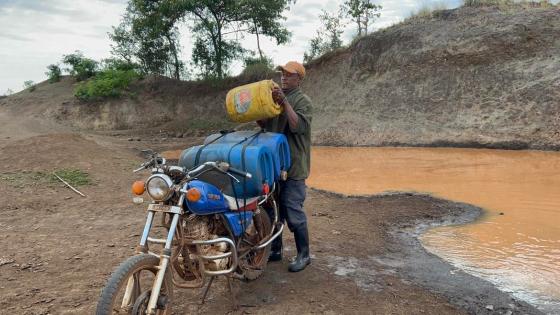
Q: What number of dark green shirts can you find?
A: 1